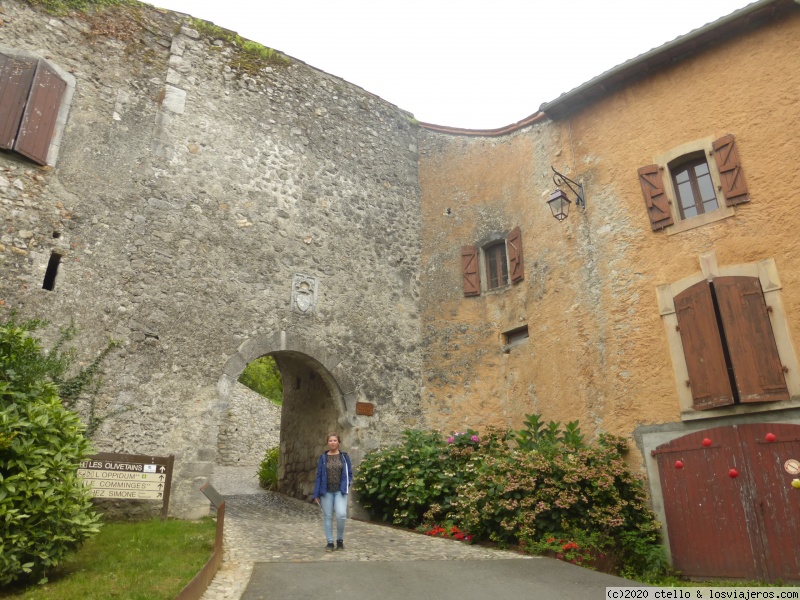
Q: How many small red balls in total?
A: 4